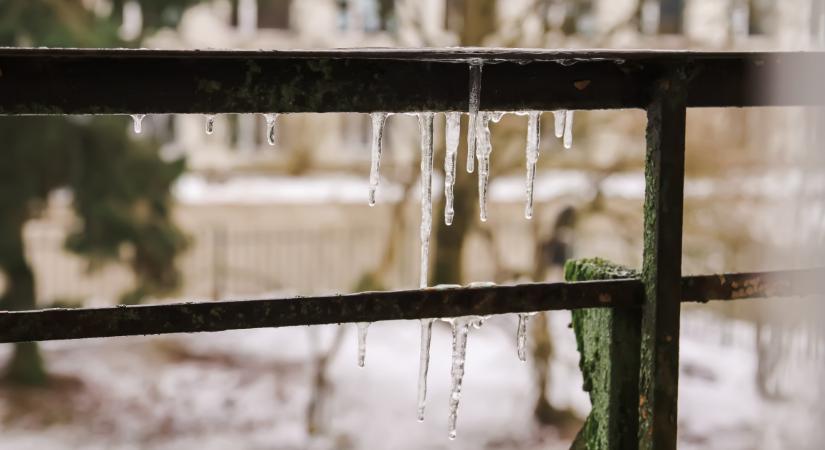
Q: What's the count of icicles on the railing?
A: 15